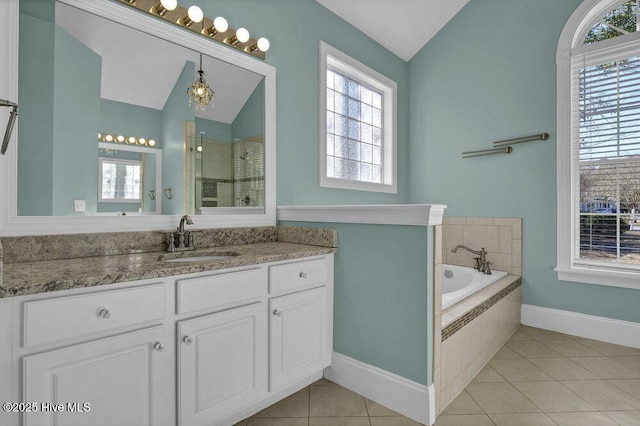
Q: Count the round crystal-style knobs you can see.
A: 5